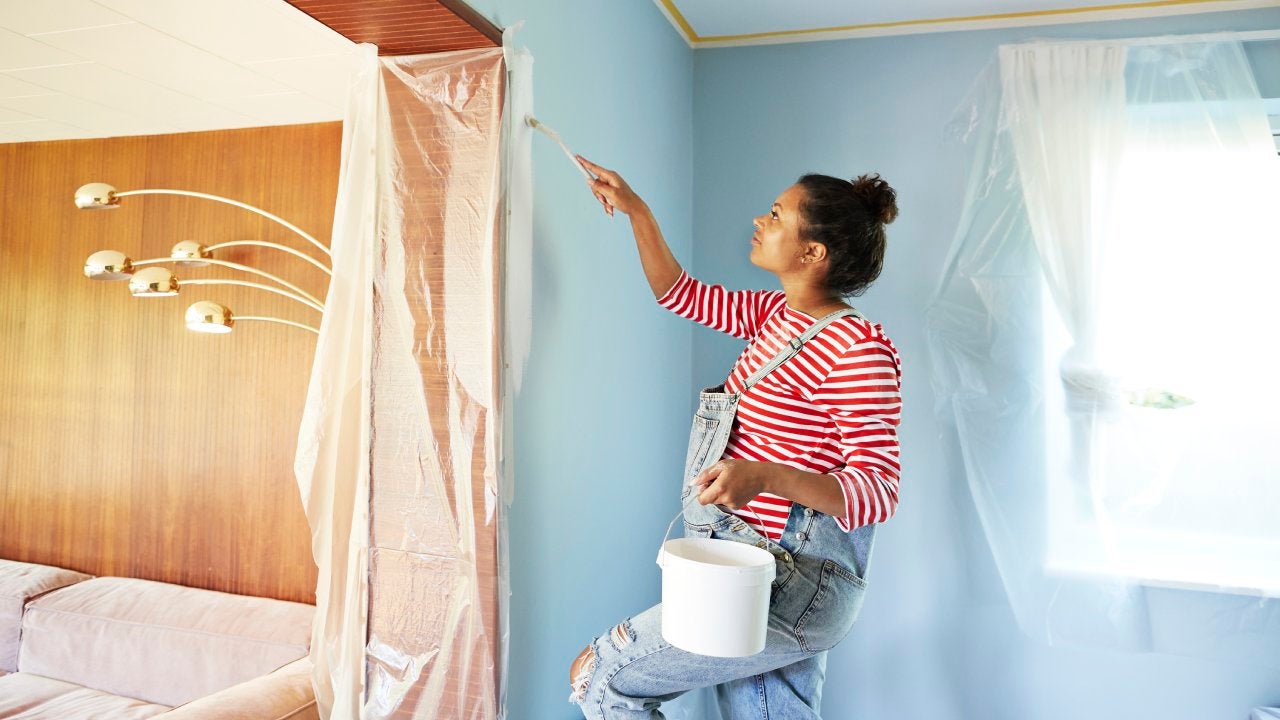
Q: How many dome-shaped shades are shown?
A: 5